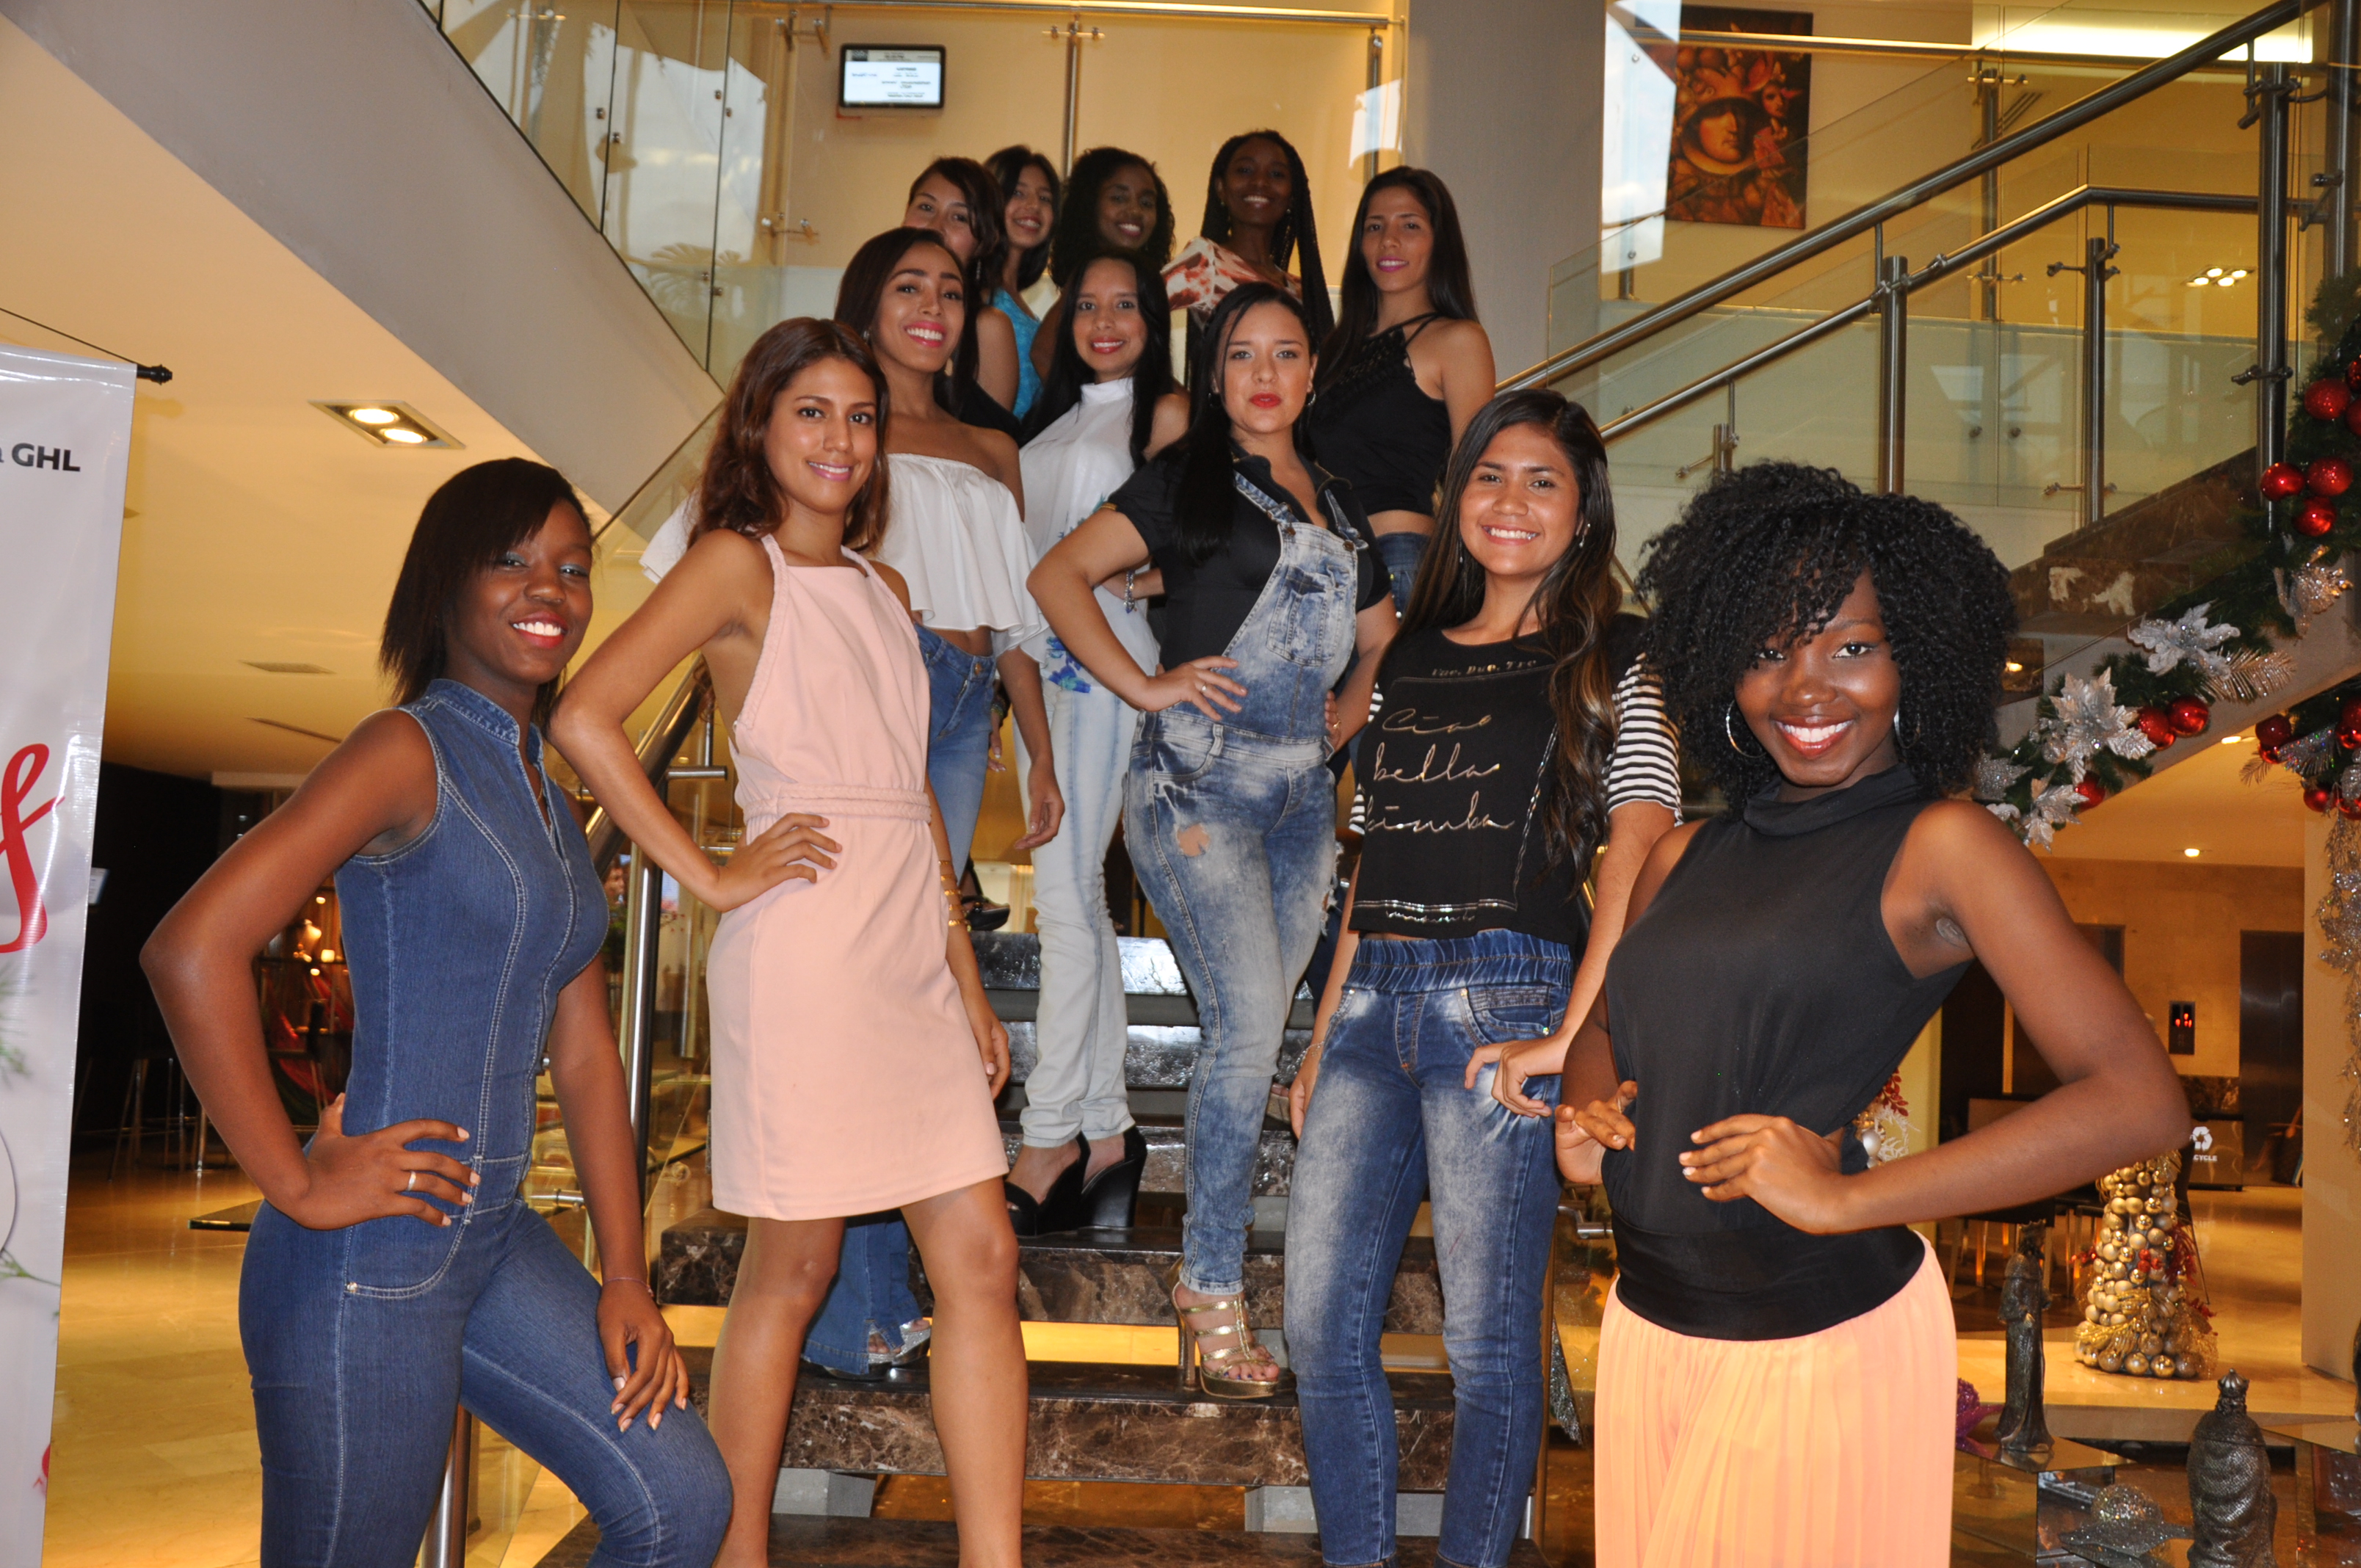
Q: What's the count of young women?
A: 12